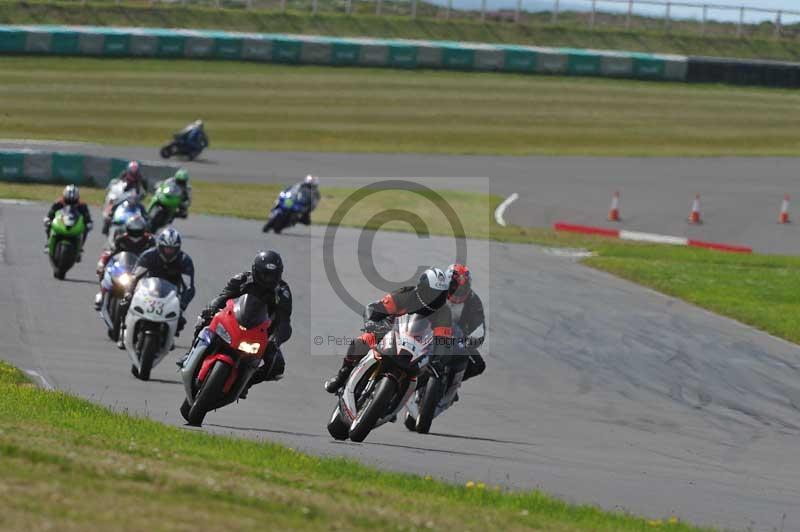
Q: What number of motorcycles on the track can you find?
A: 11